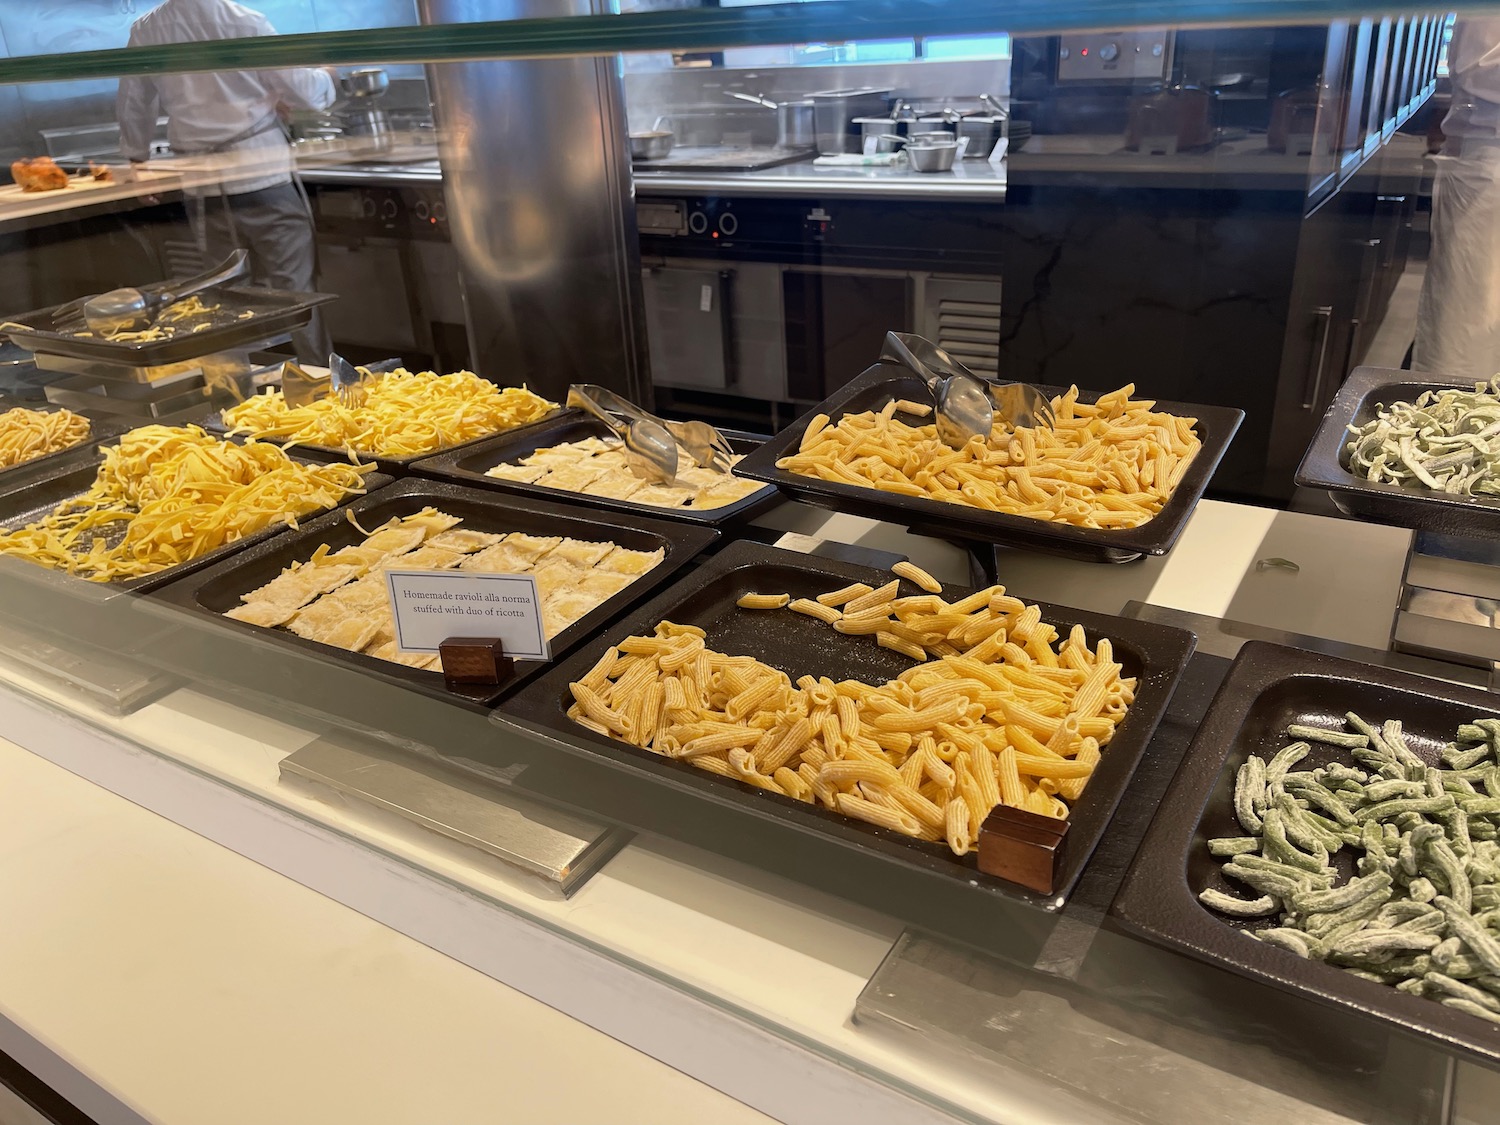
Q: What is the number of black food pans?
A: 10